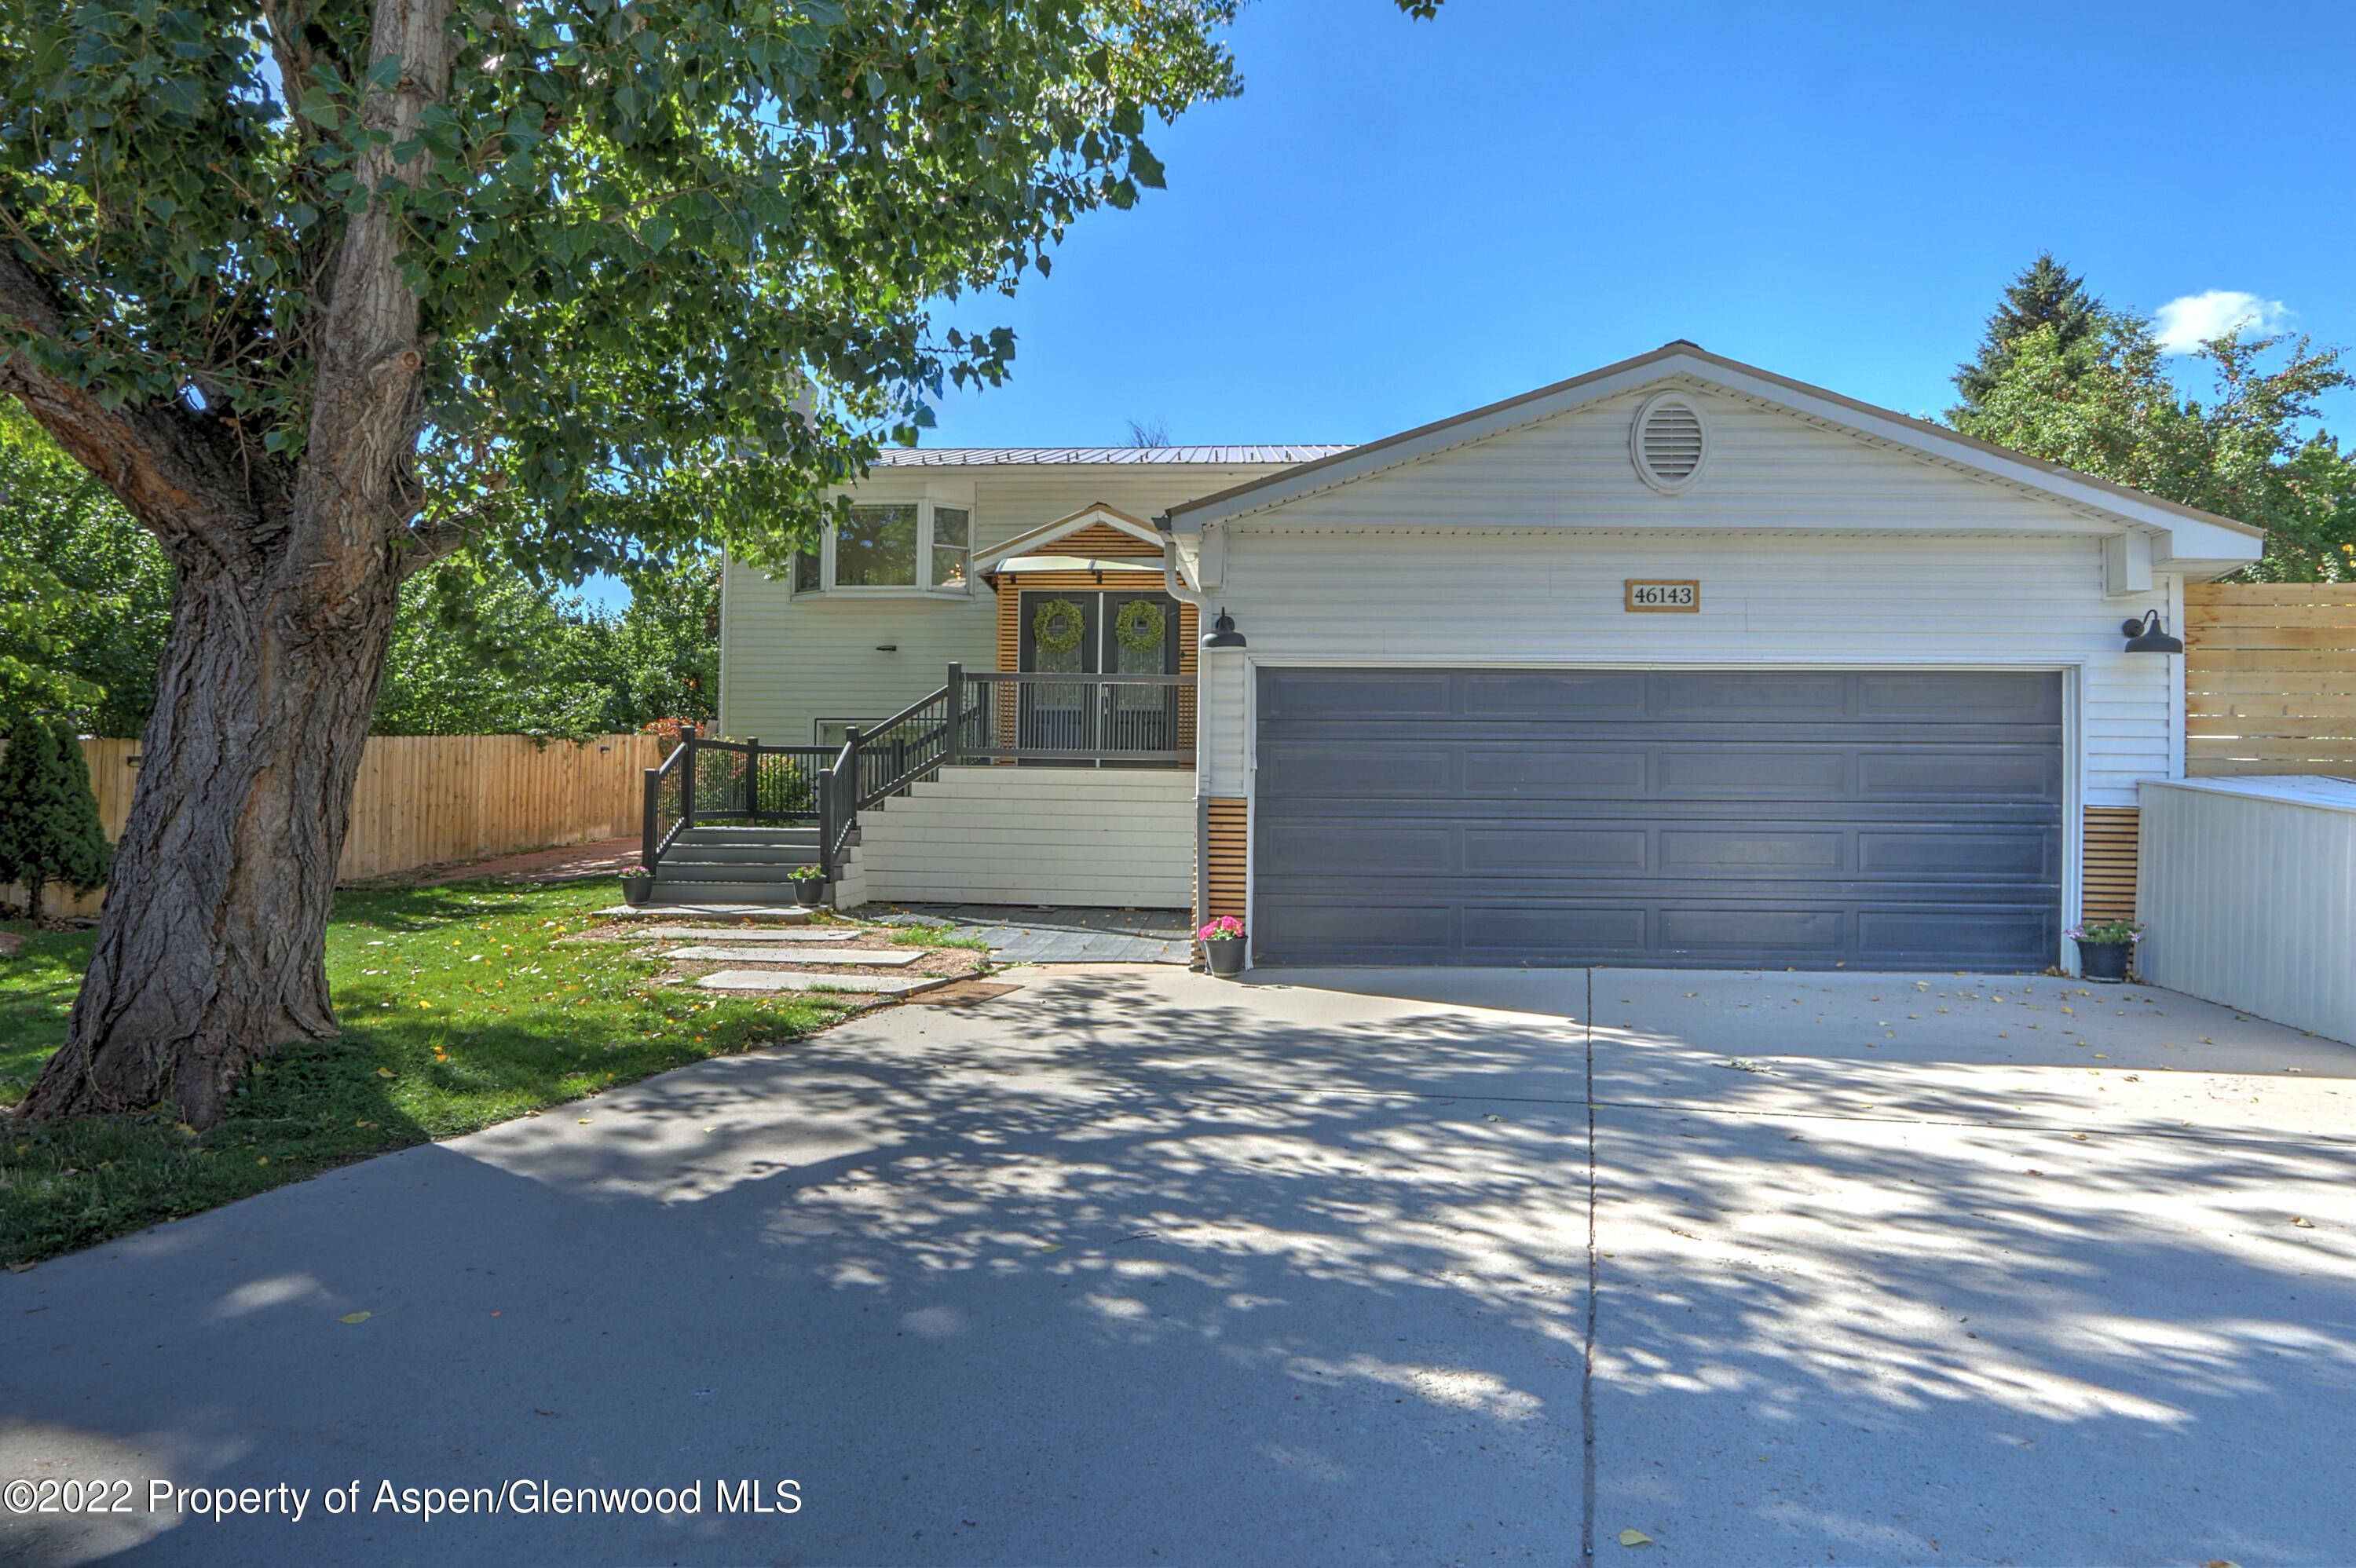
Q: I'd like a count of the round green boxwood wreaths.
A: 2